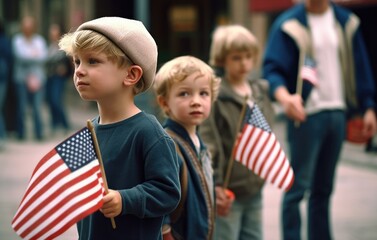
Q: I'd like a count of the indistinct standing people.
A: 3